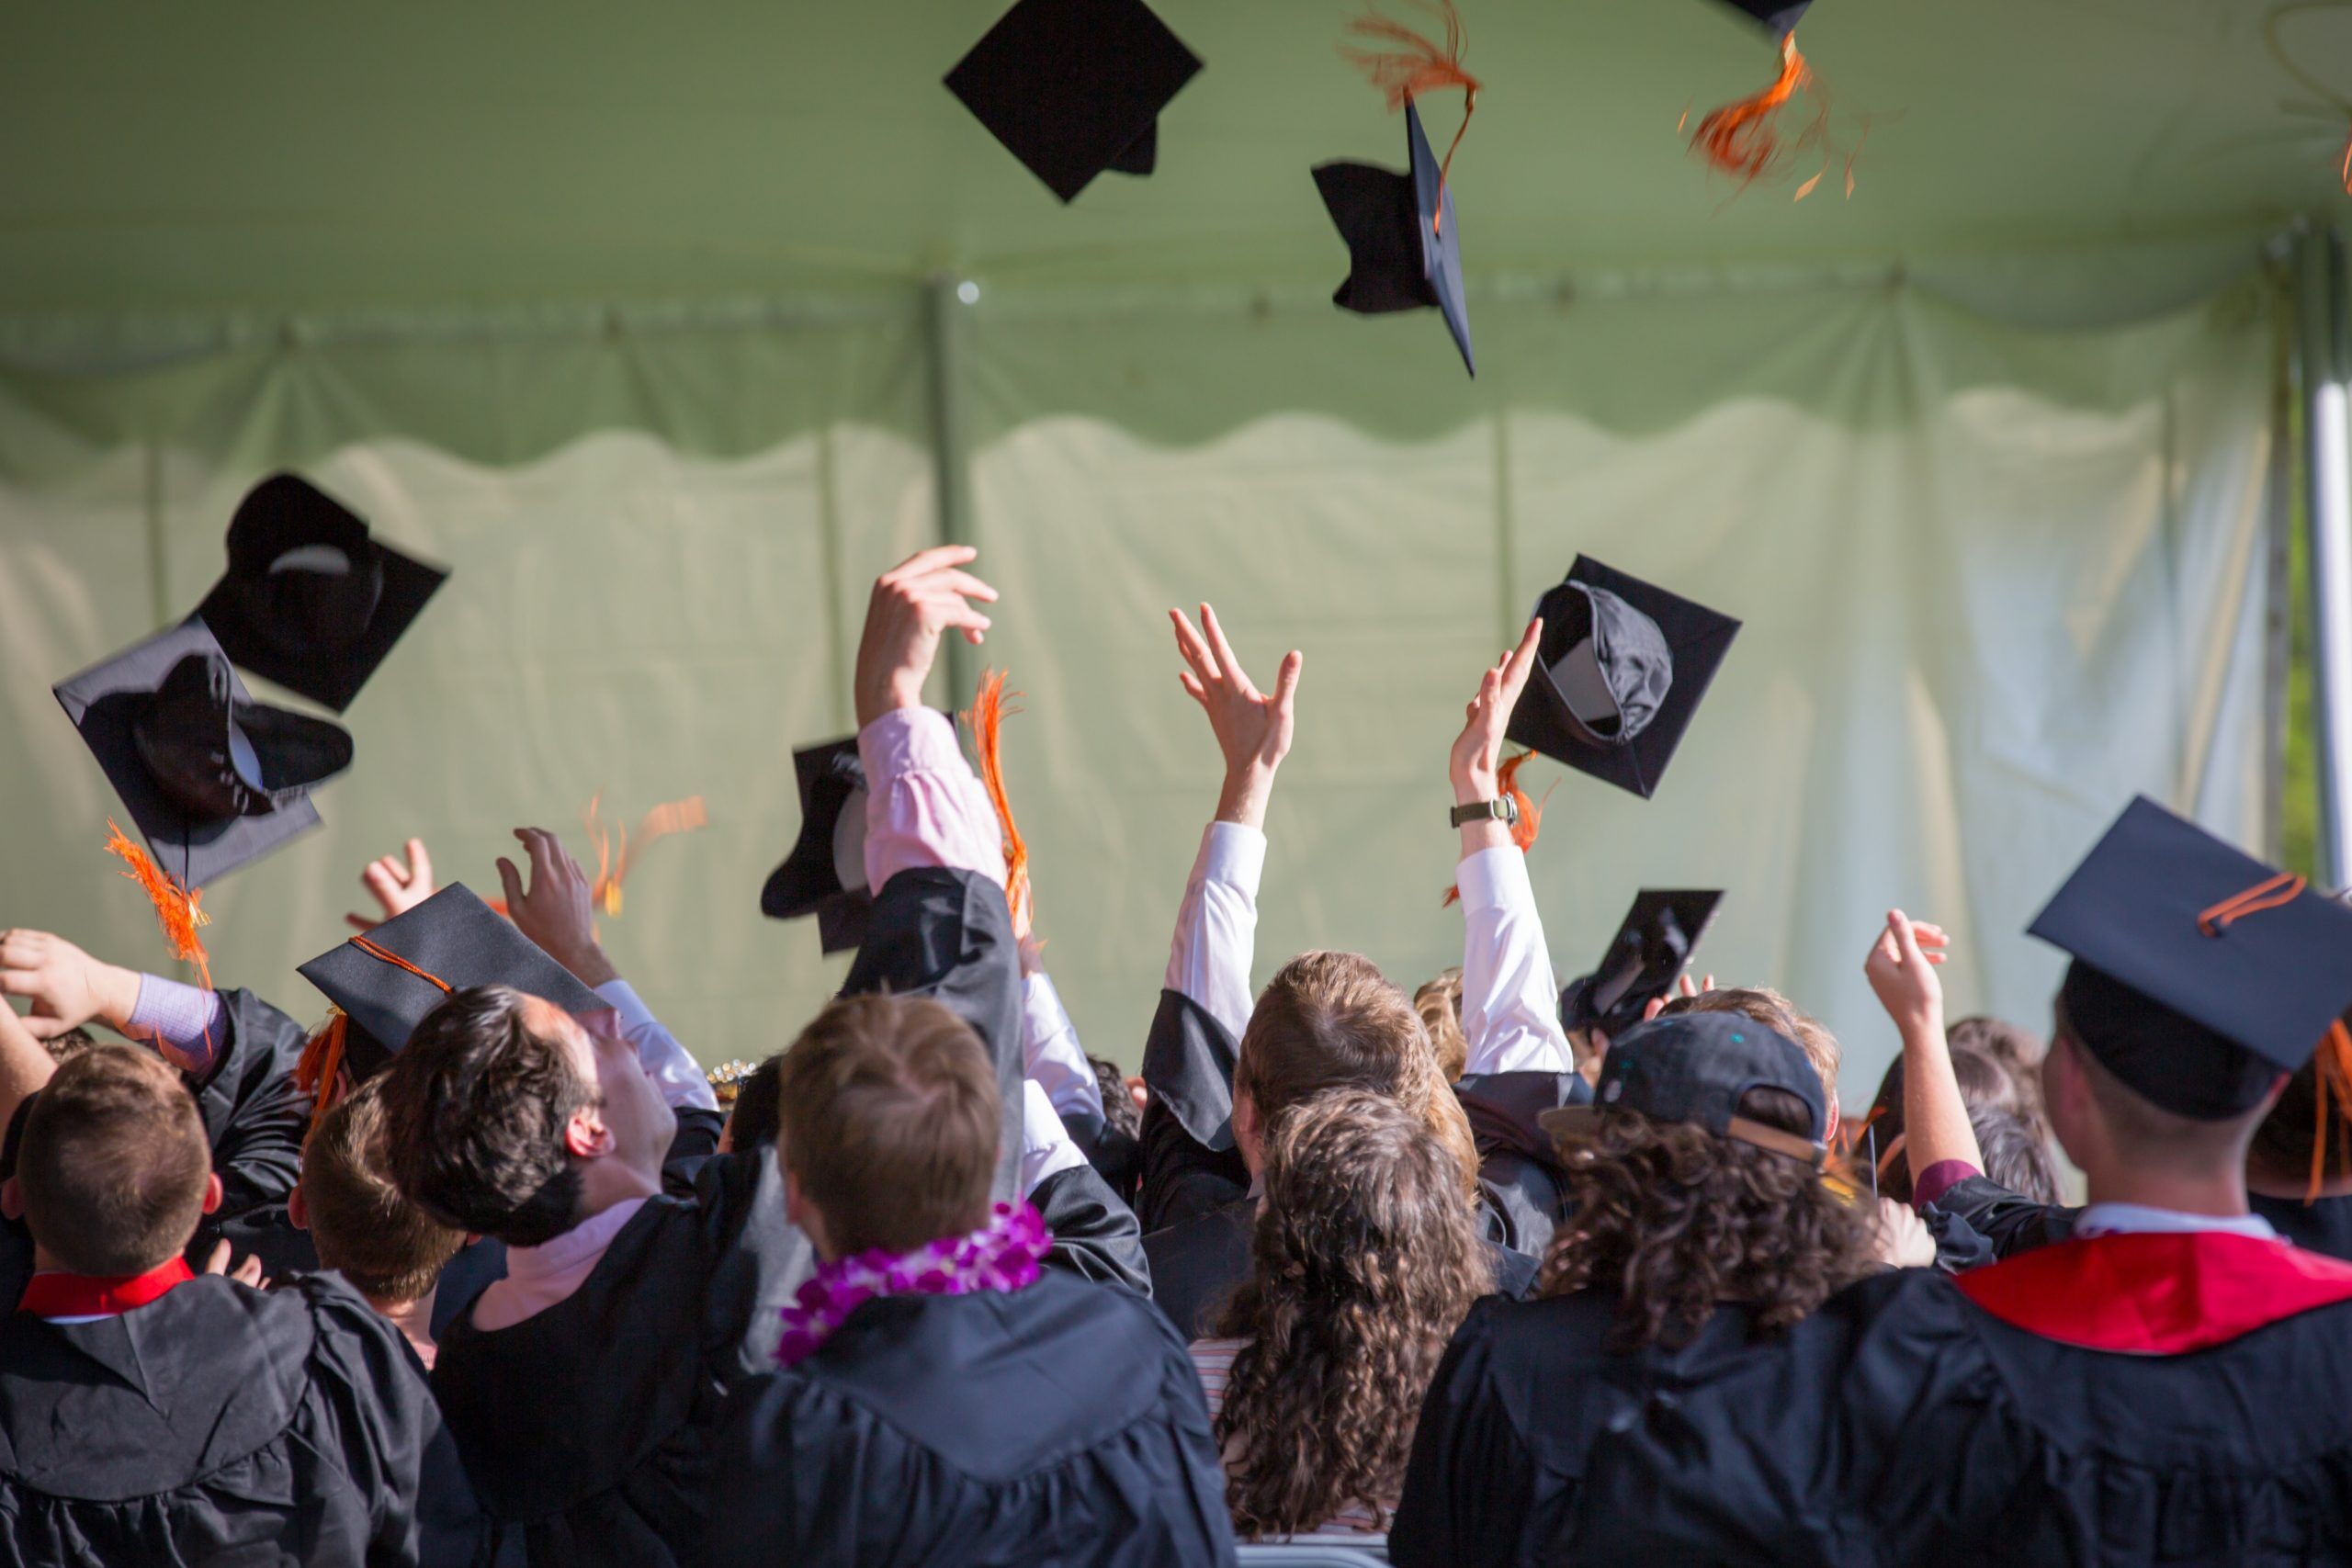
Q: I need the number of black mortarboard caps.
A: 10